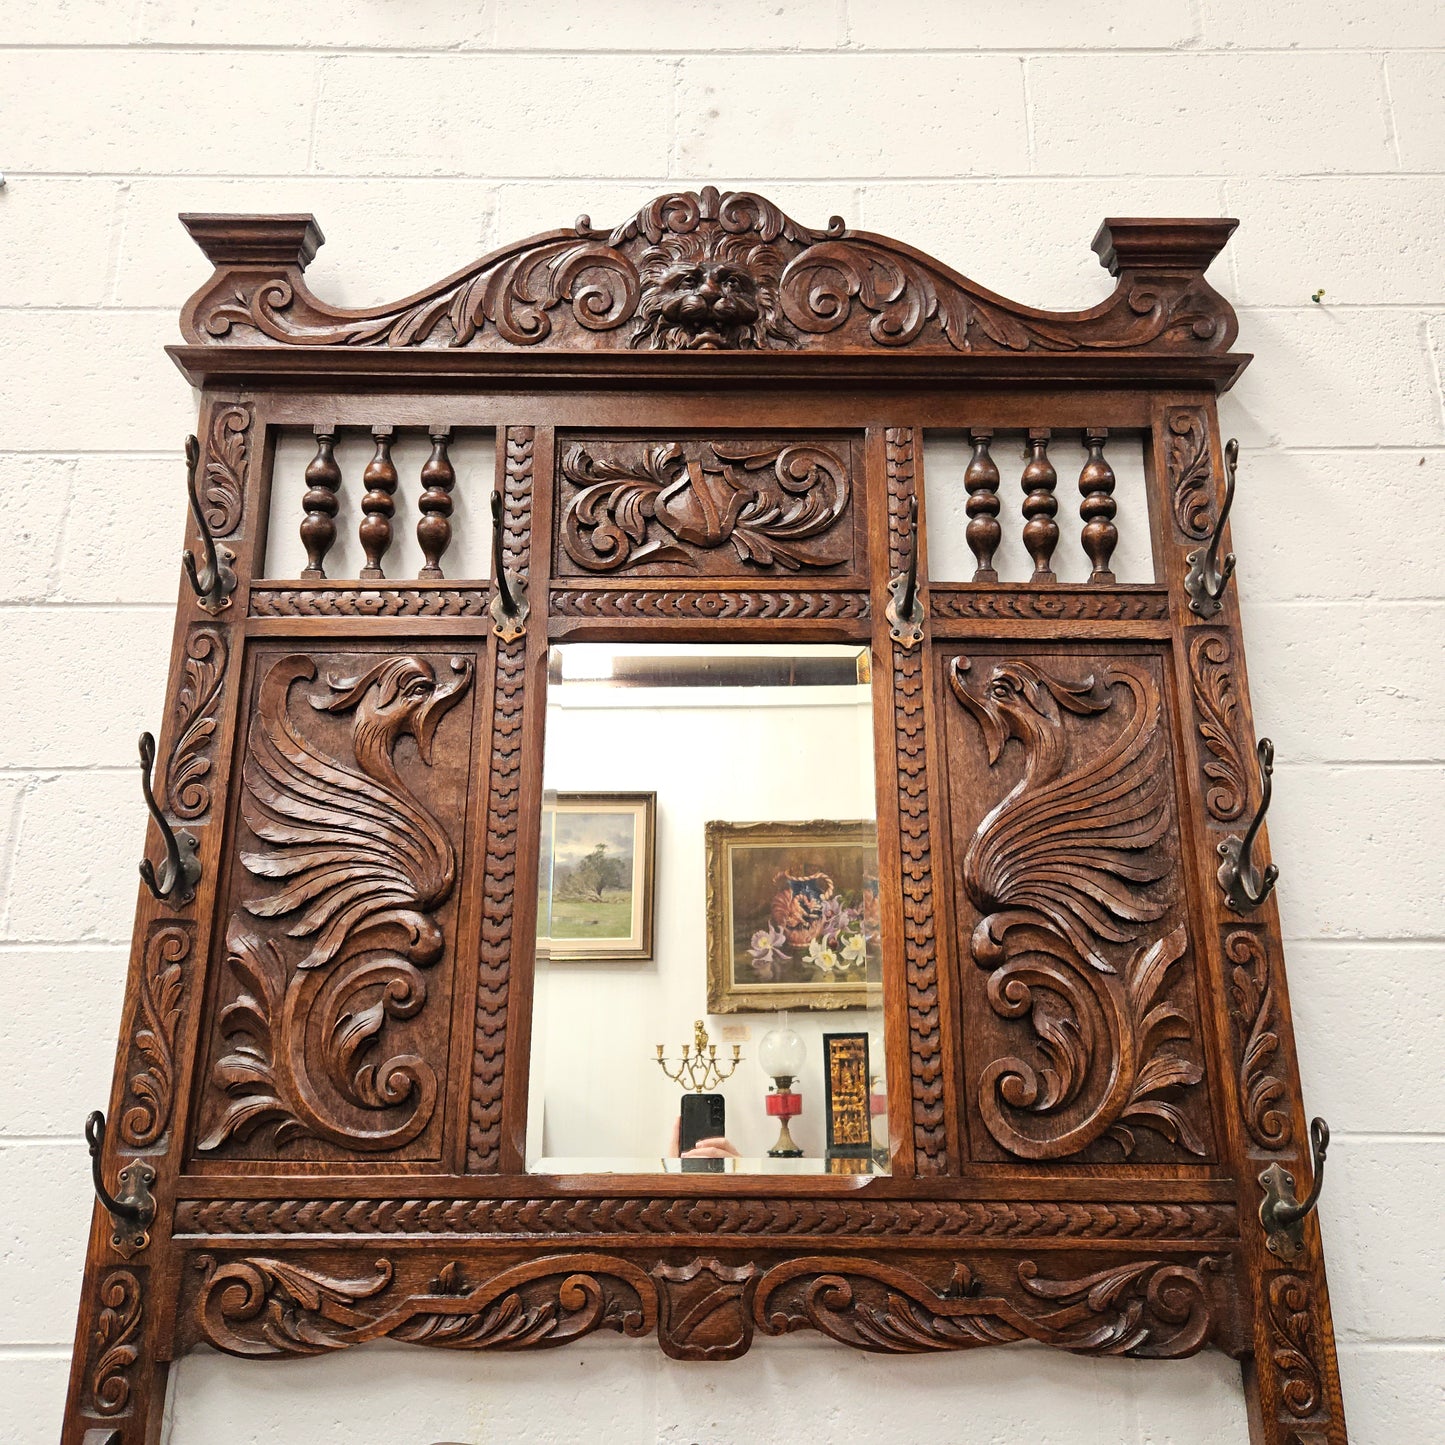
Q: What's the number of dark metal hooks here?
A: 8